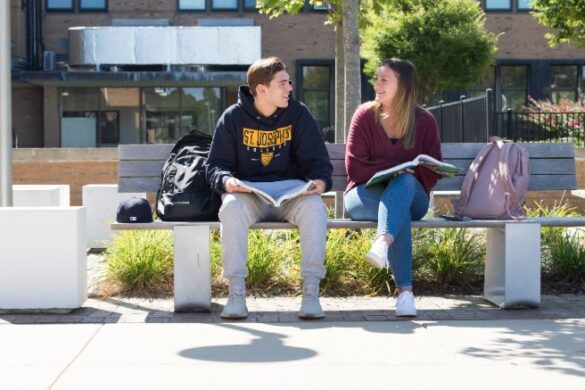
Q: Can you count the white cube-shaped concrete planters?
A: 3